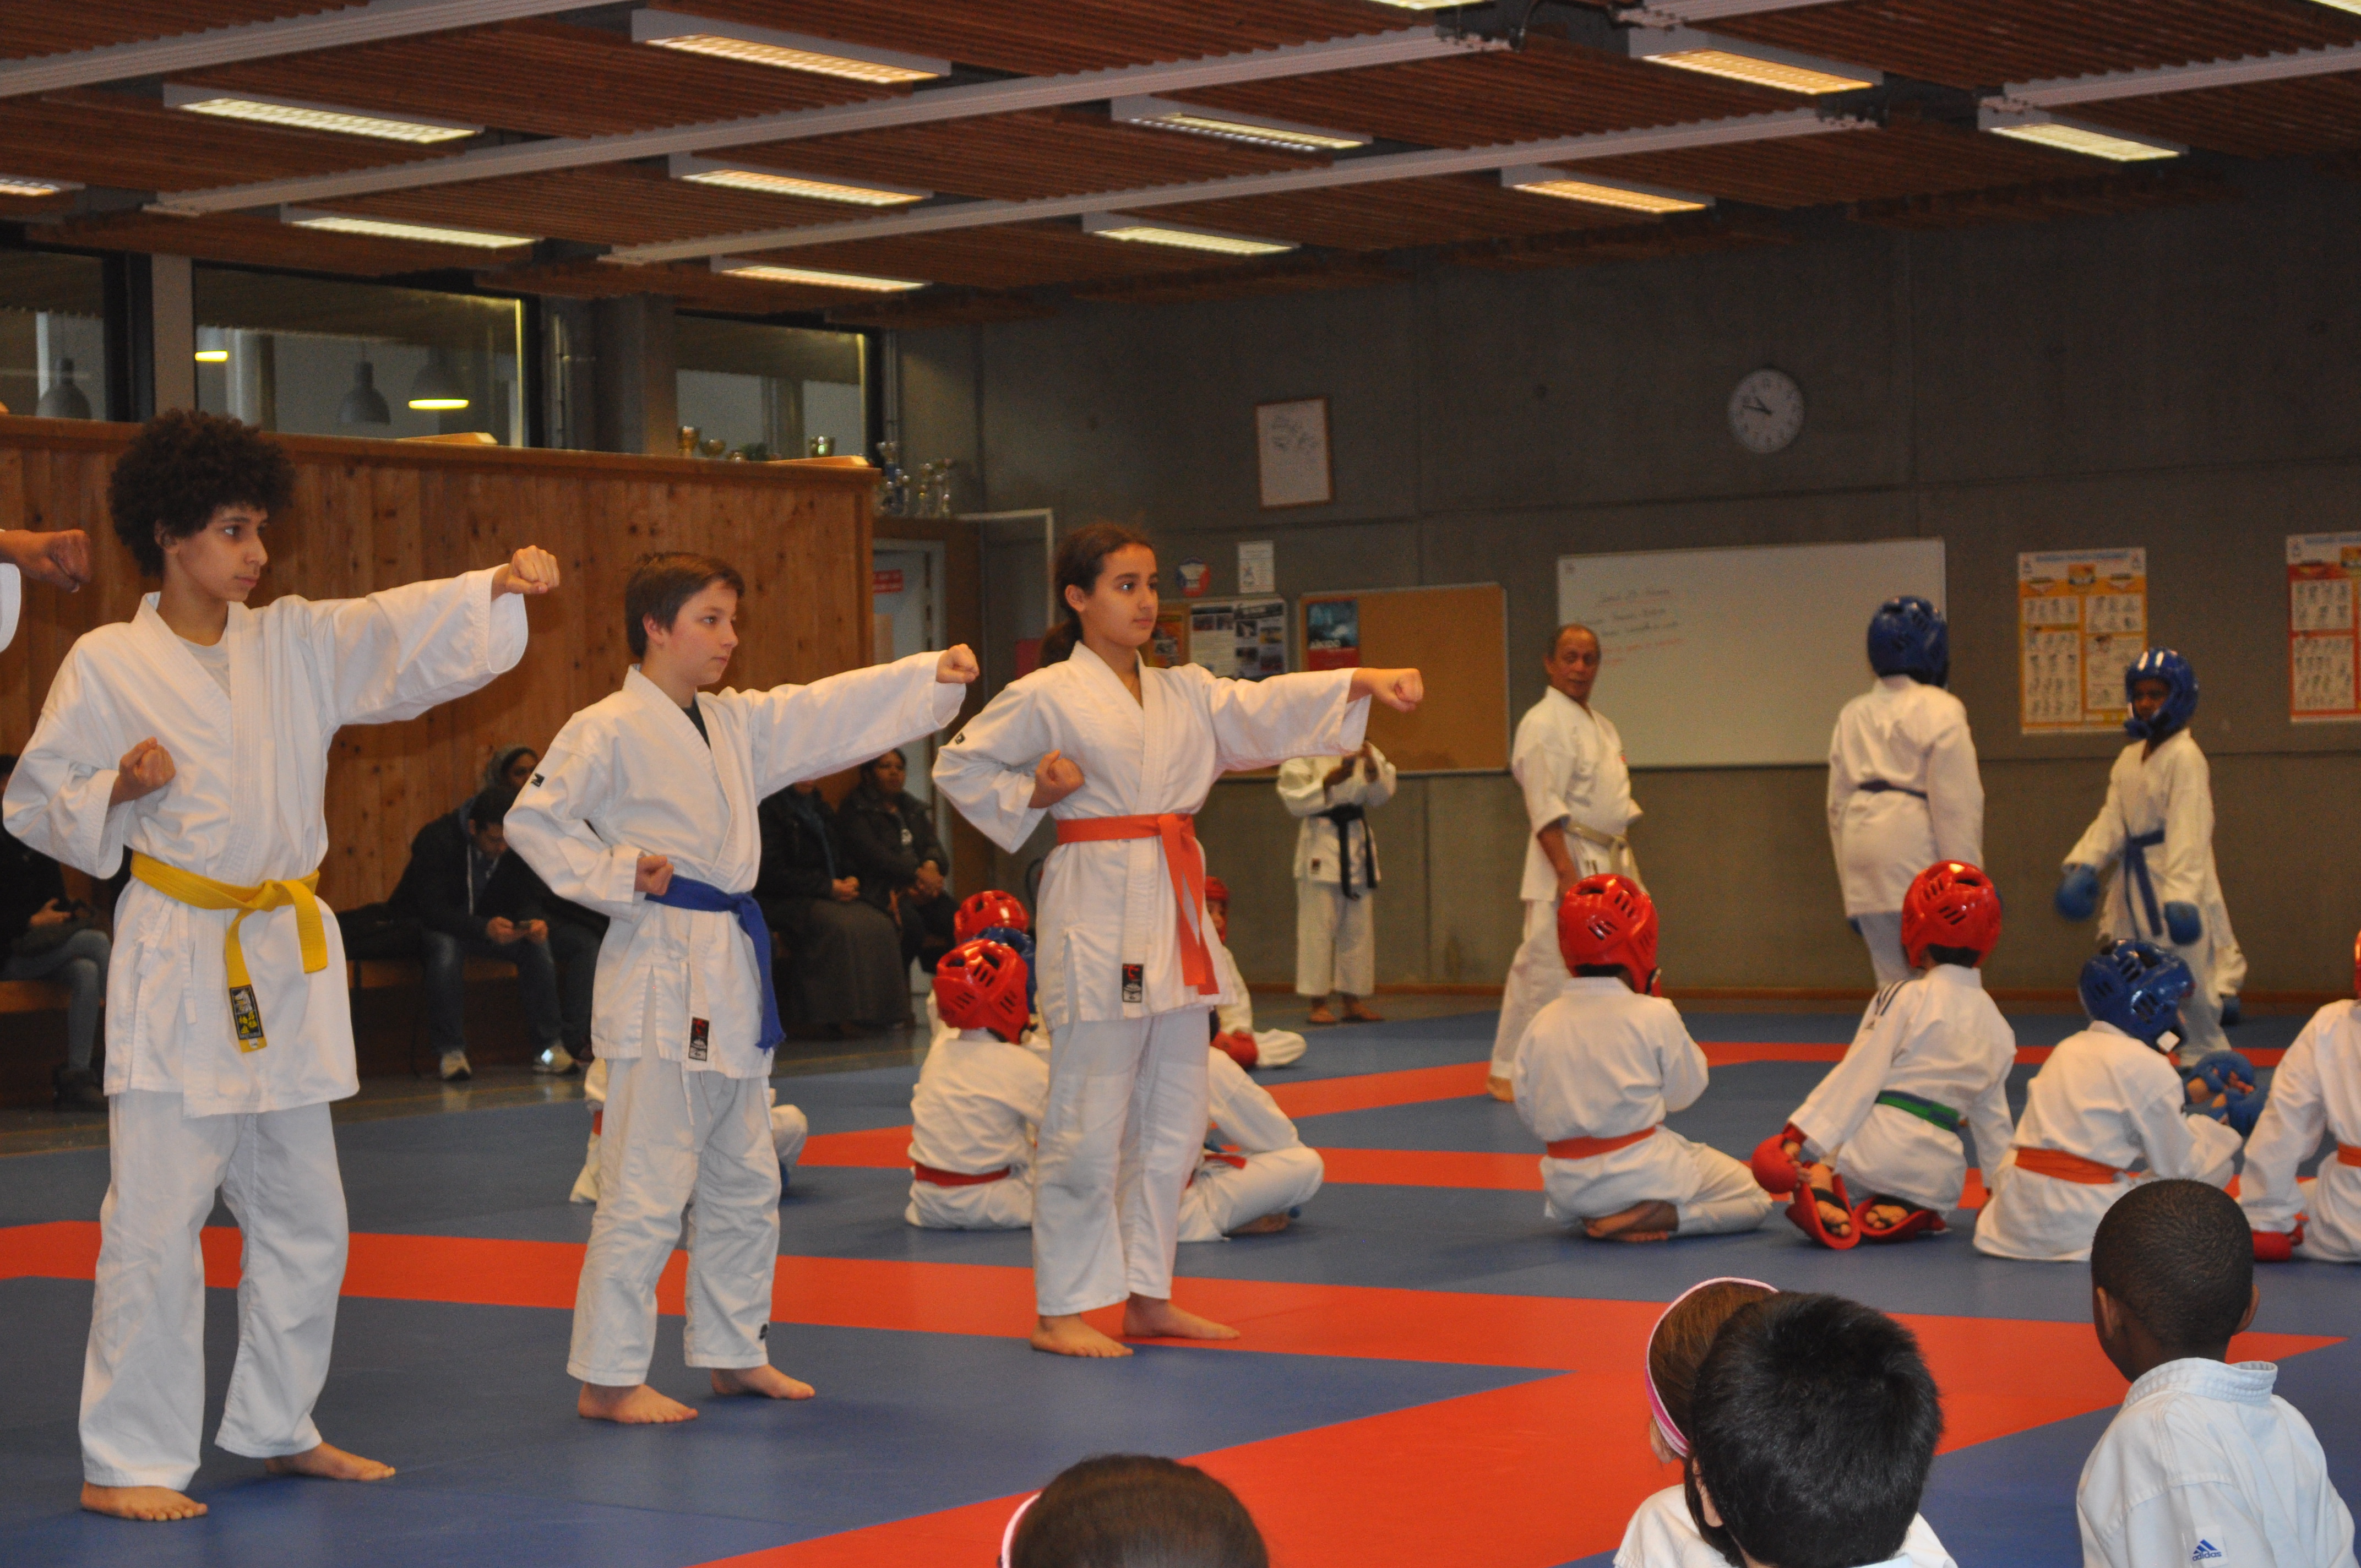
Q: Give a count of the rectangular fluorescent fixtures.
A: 13